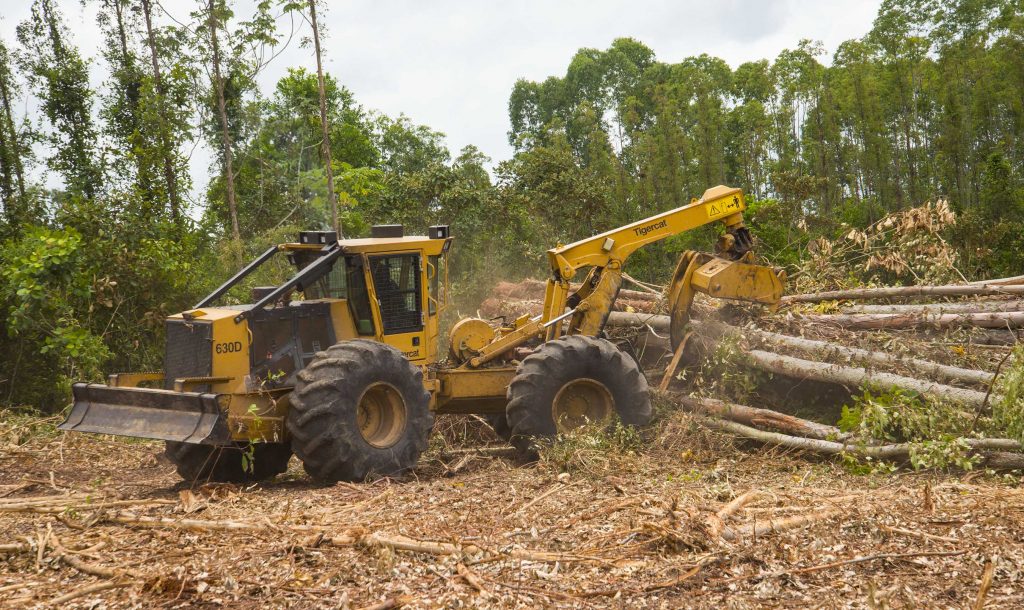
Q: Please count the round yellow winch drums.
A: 1